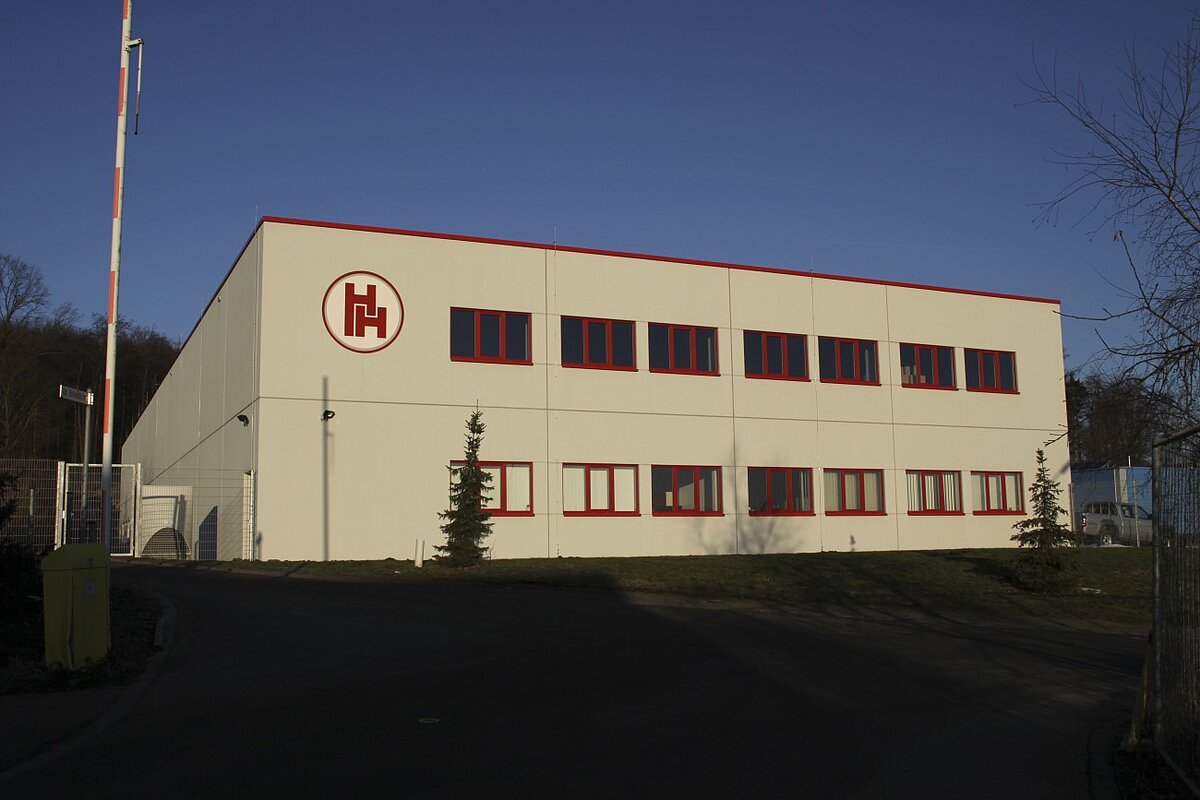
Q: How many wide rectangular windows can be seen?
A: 14